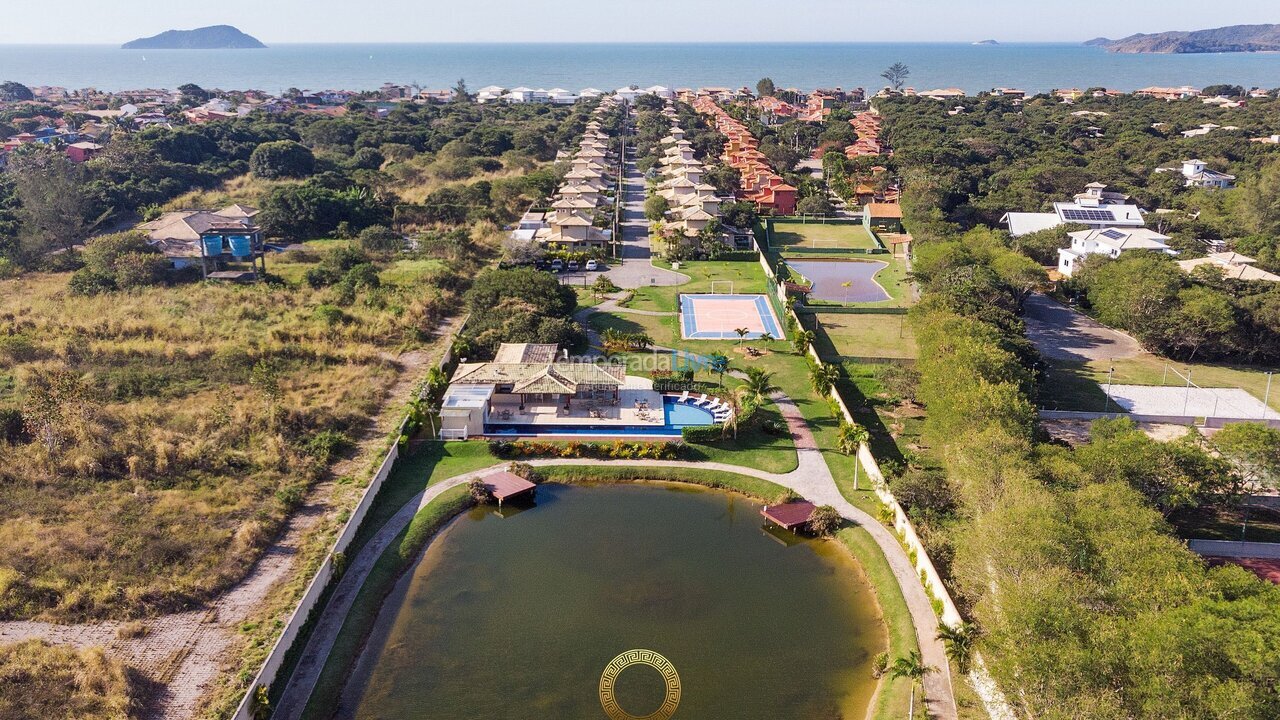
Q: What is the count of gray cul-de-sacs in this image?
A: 2